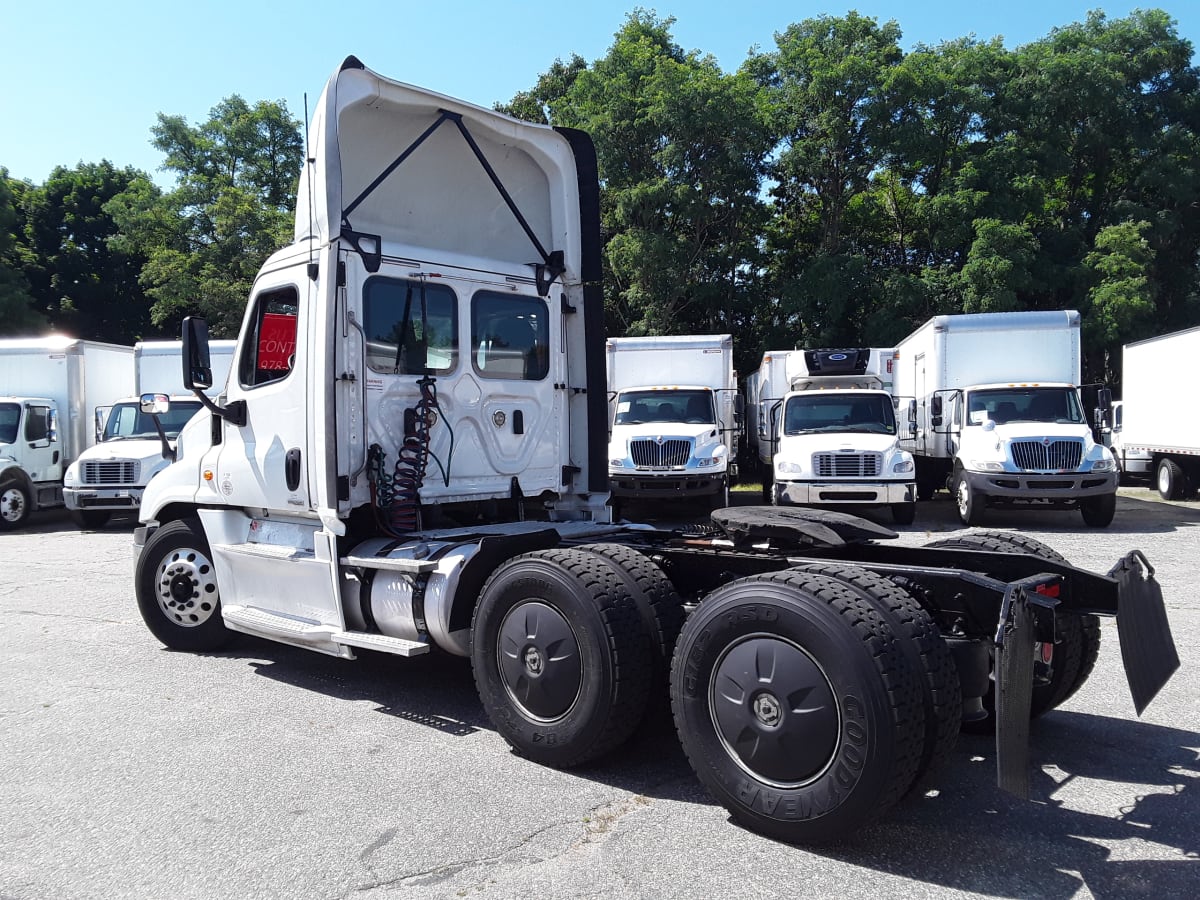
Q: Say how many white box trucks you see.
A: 6